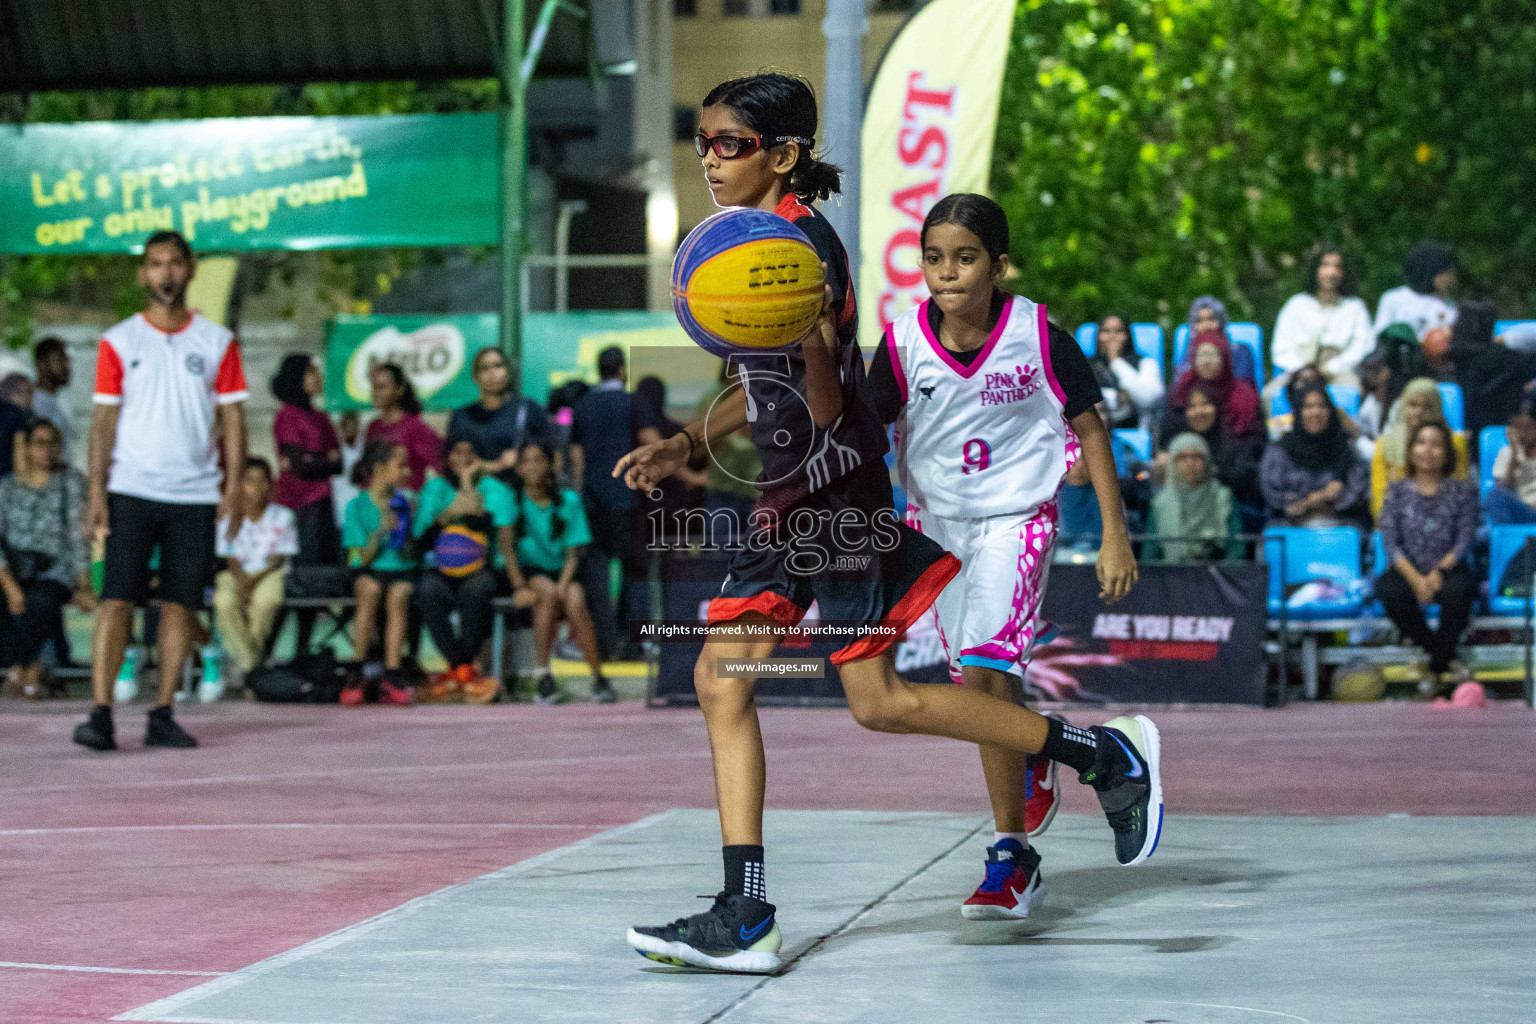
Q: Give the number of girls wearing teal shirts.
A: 3